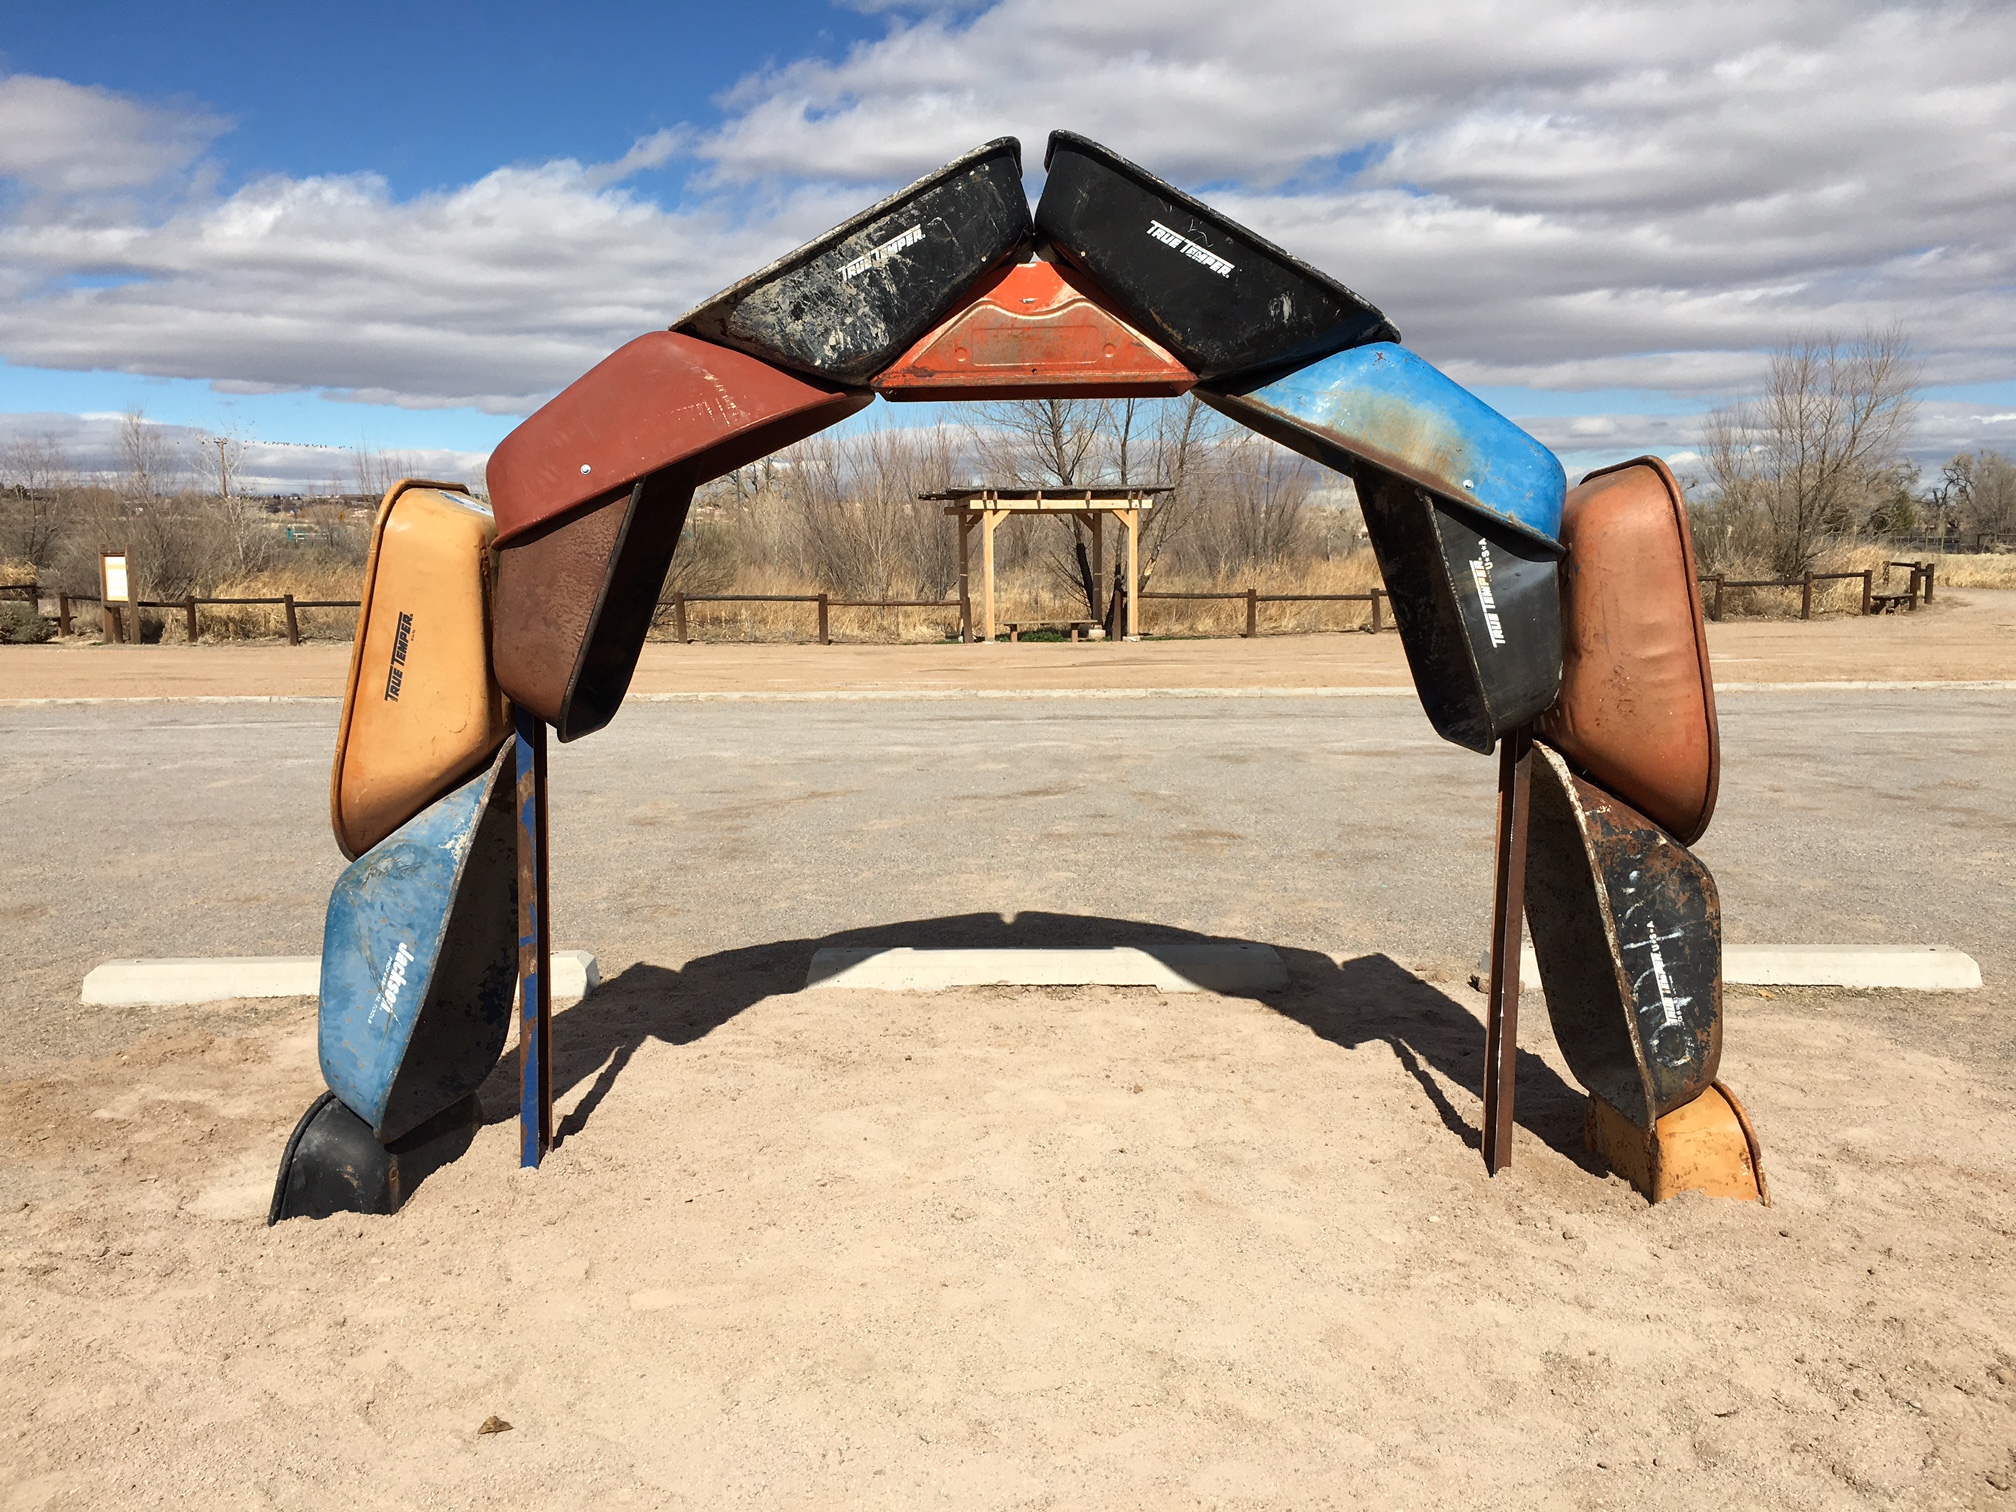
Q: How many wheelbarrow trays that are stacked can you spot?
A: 13